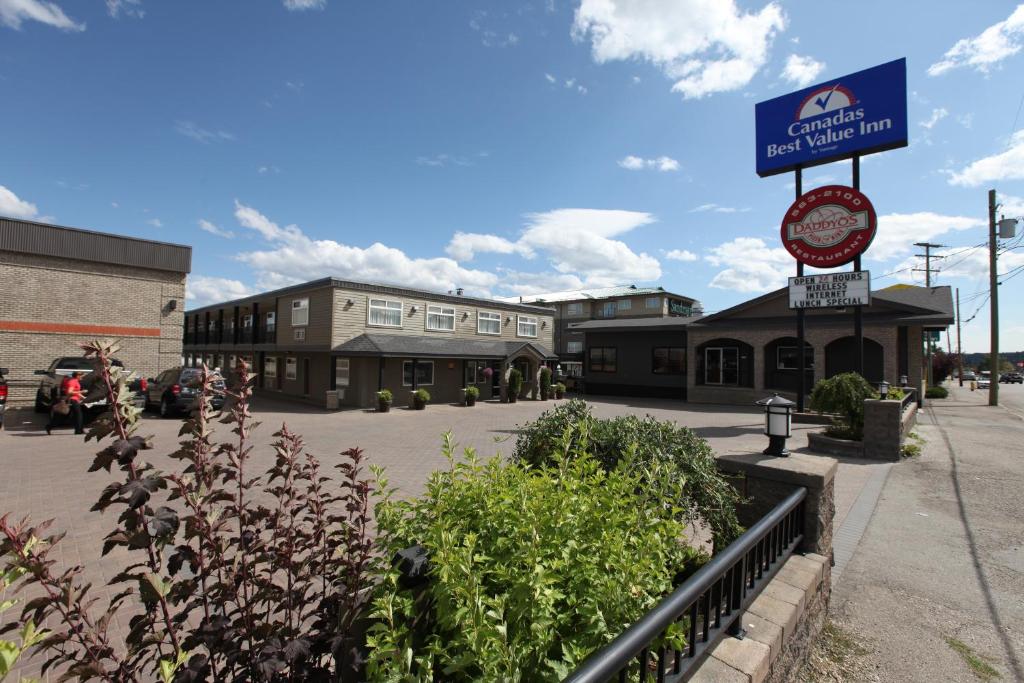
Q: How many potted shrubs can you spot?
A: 6